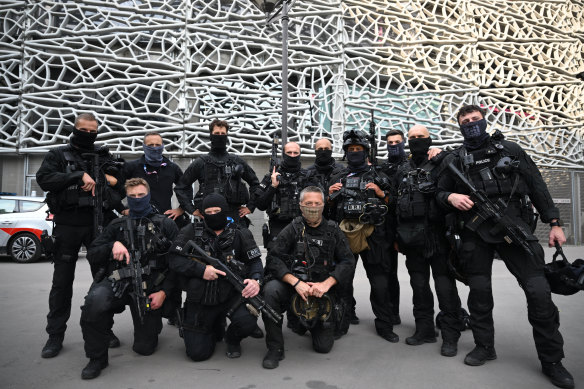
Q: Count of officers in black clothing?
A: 12